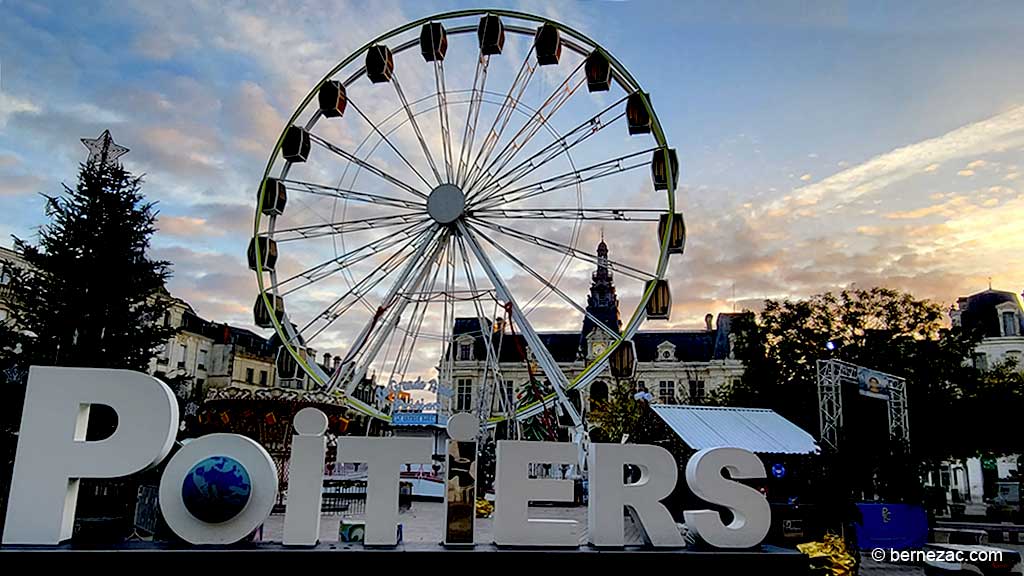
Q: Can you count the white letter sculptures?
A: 8